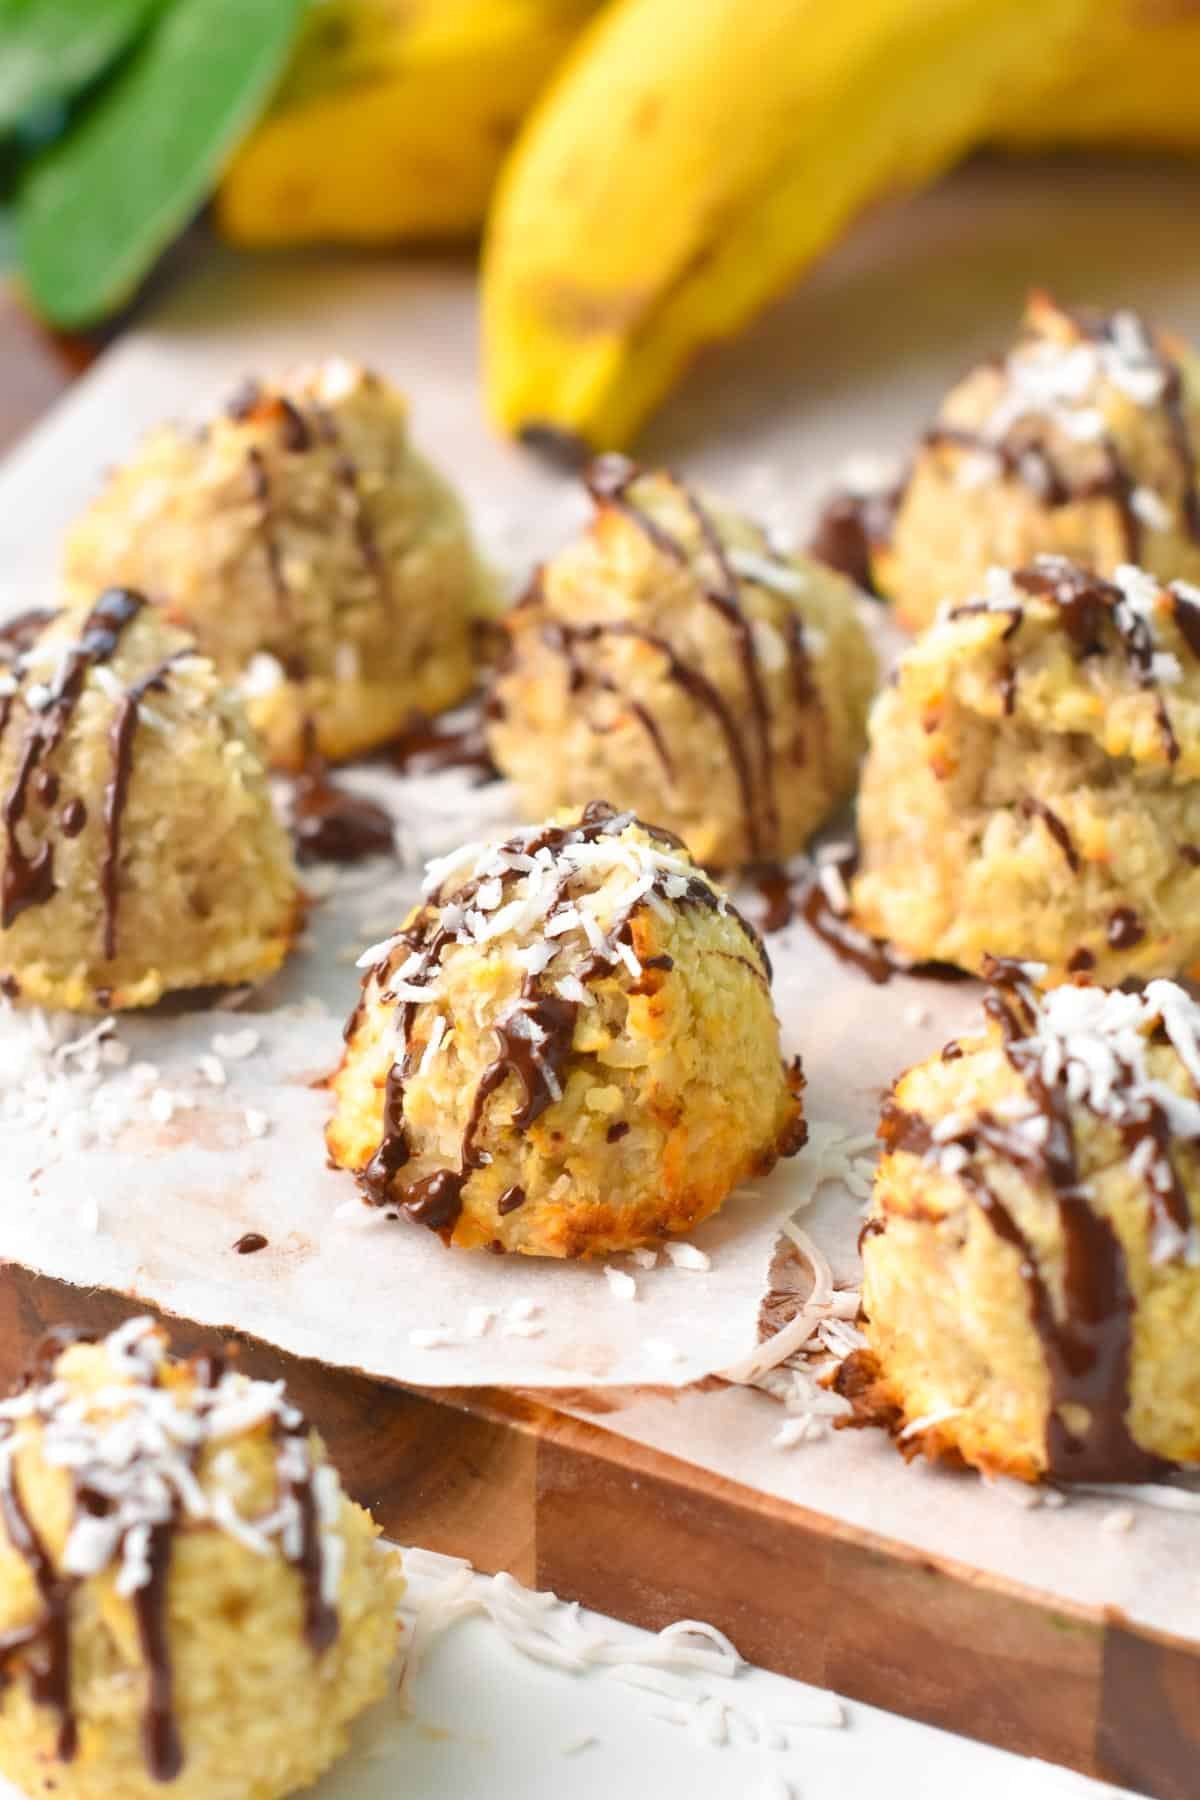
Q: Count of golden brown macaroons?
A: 8